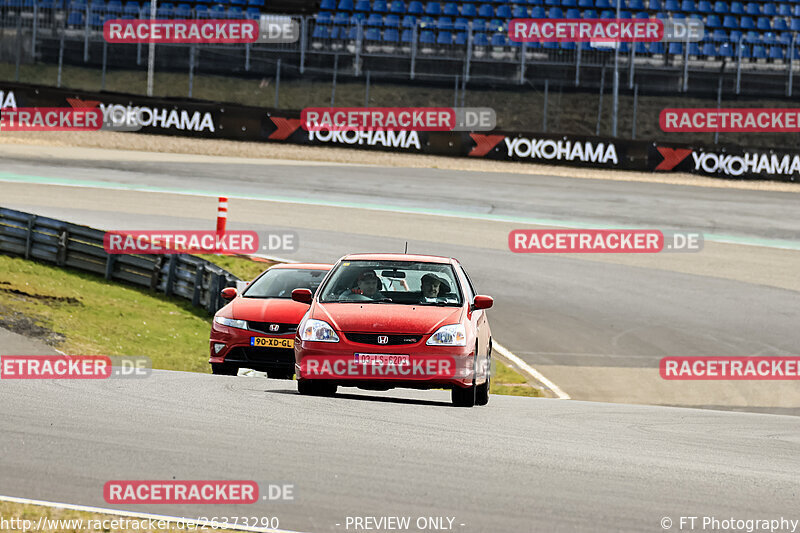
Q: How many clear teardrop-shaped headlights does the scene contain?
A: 2